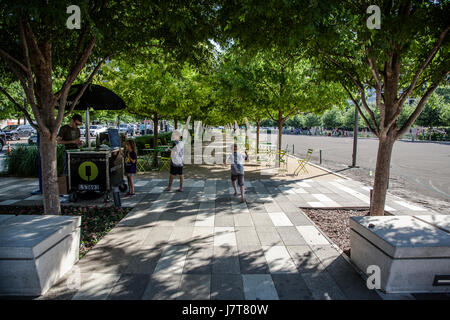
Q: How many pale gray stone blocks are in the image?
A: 2